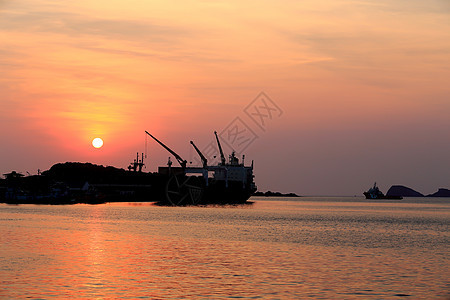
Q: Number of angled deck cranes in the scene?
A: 3